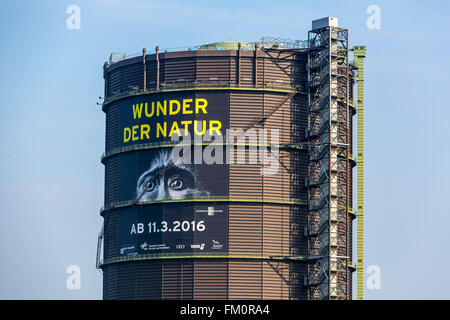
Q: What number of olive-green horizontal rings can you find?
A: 4